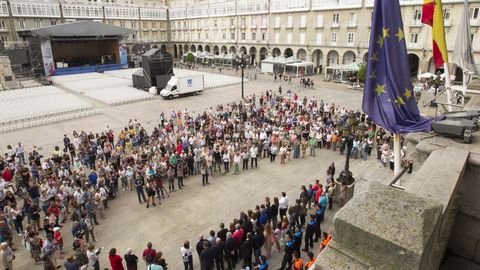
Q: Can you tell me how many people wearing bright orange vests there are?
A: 3